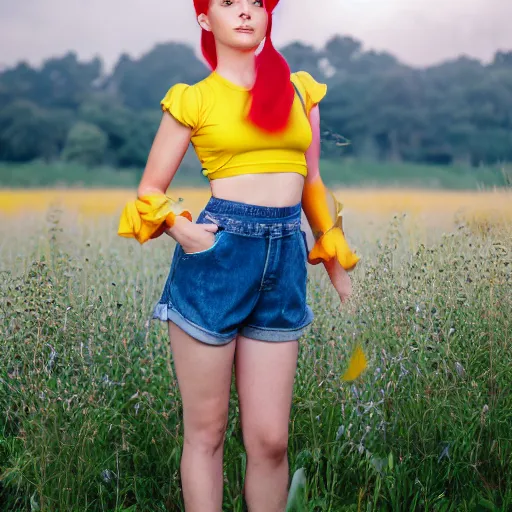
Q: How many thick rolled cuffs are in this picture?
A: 2